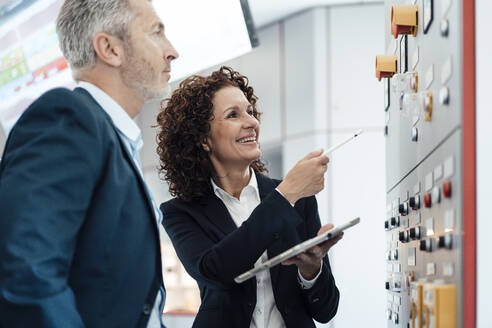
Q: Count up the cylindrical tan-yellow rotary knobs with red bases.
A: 2